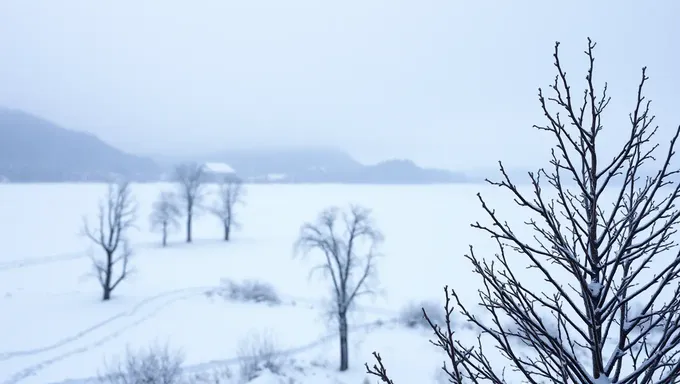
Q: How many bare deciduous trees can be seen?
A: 6